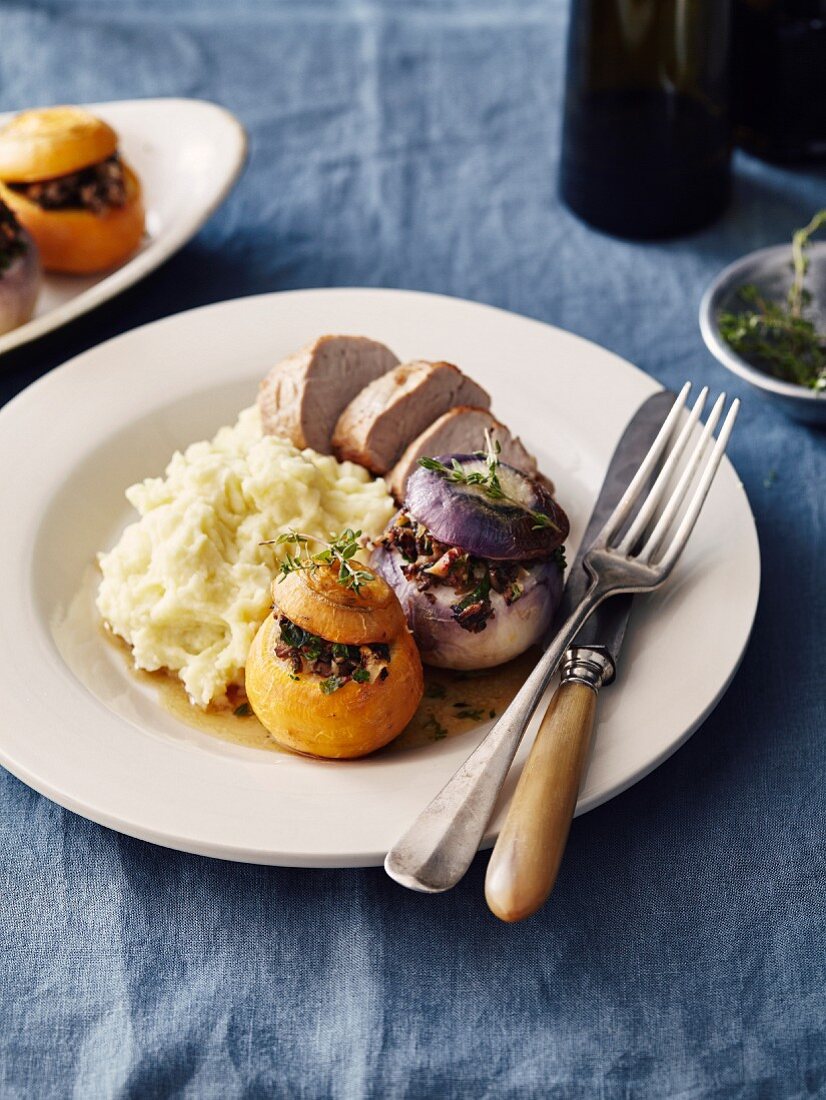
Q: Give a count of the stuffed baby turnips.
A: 4